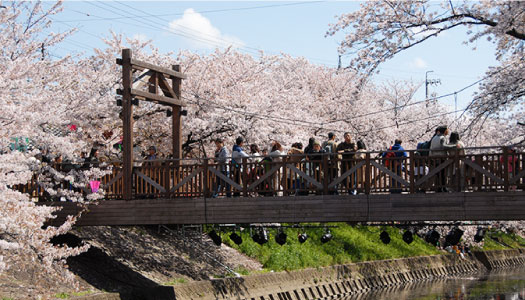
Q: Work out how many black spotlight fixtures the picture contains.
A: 11